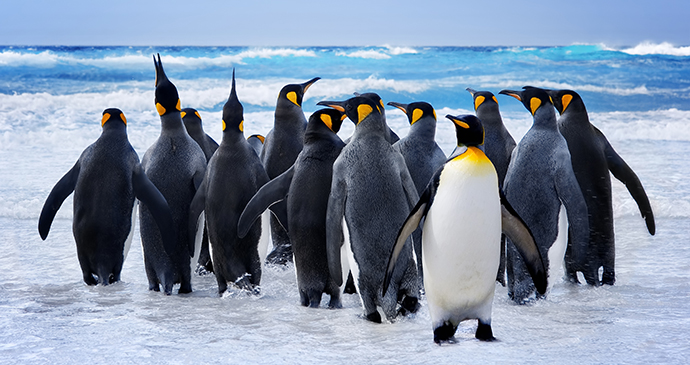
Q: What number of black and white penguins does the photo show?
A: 14